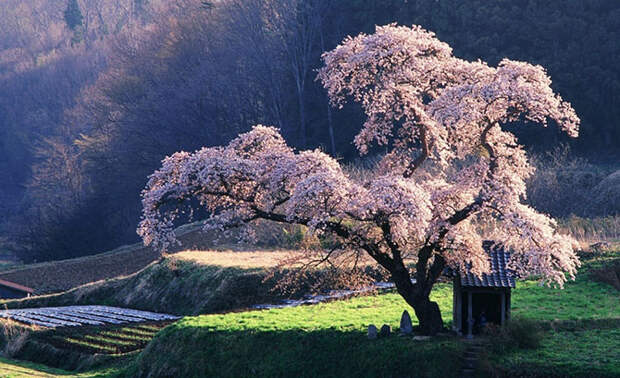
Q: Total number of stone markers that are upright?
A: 3